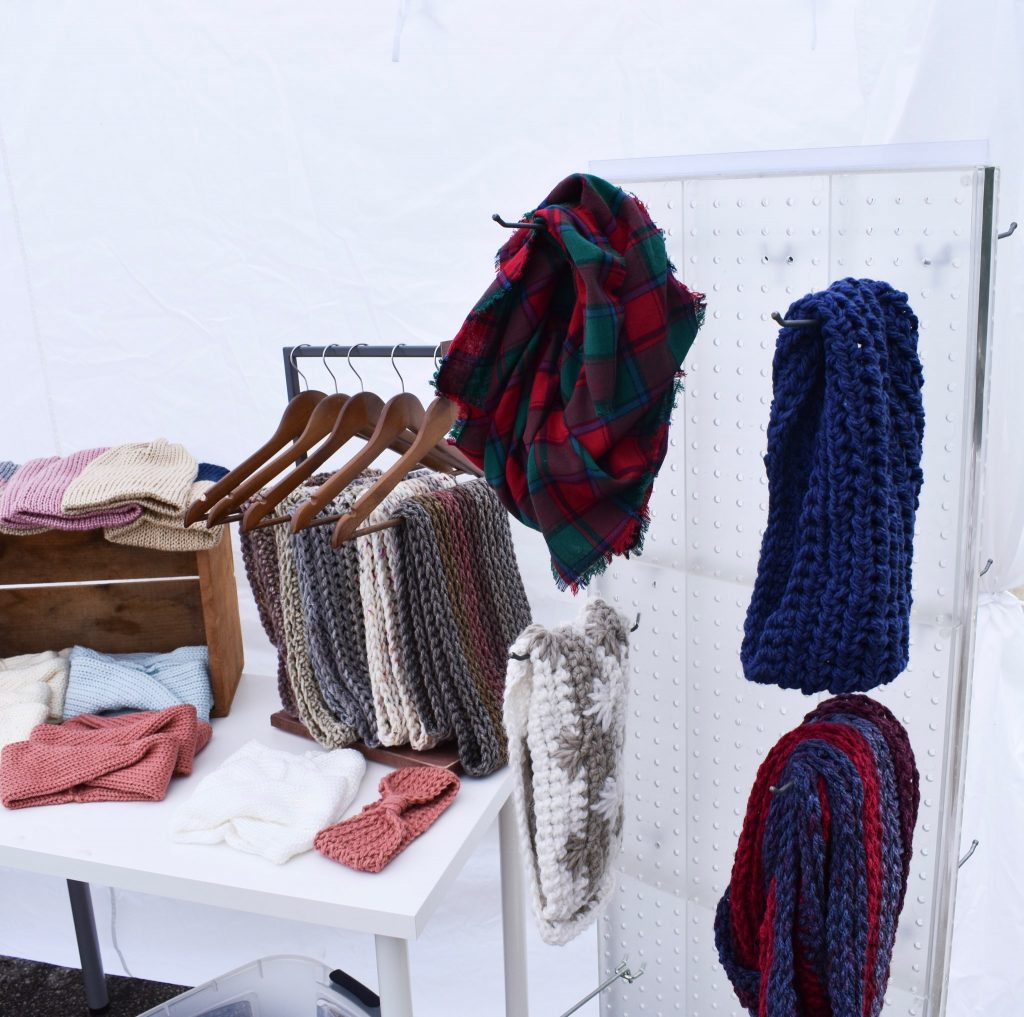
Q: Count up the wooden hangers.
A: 5